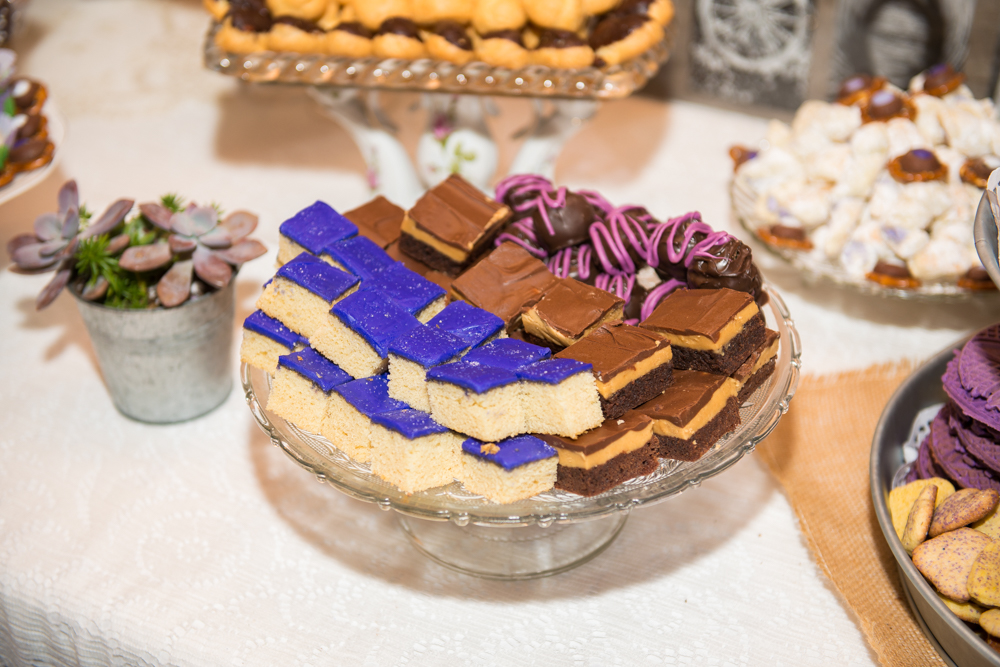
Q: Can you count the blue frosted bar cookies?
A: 15